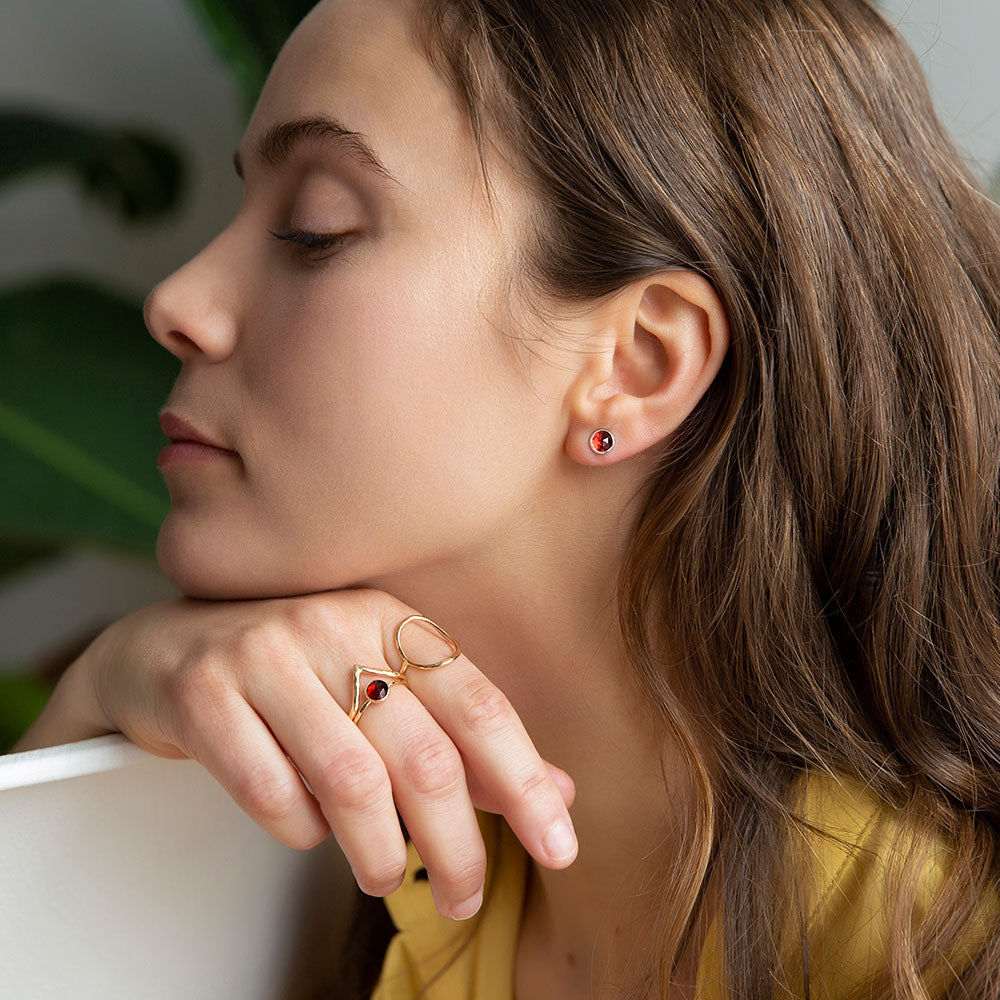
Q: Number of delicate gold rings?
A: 3